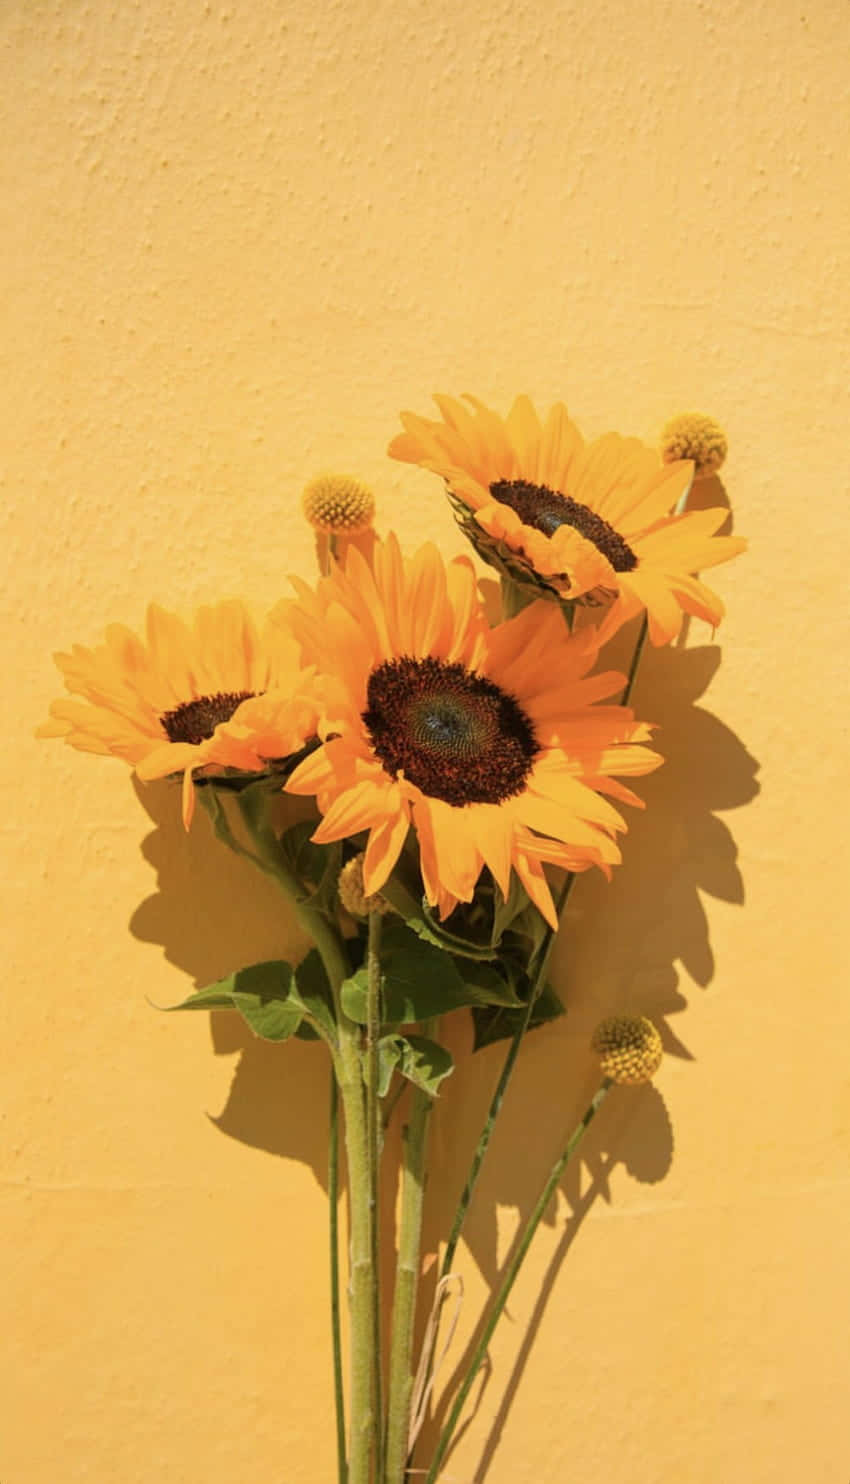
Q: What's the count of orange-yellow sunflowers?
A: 3